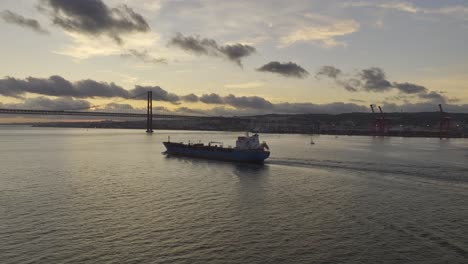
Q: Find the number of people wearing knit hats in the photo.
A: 0